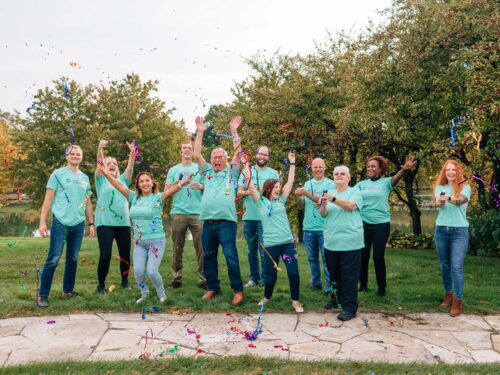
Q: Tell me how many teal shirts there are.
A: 11